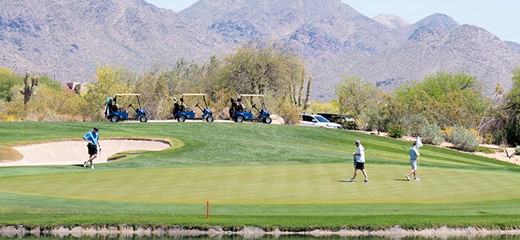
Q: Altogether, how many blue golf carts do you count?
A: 3